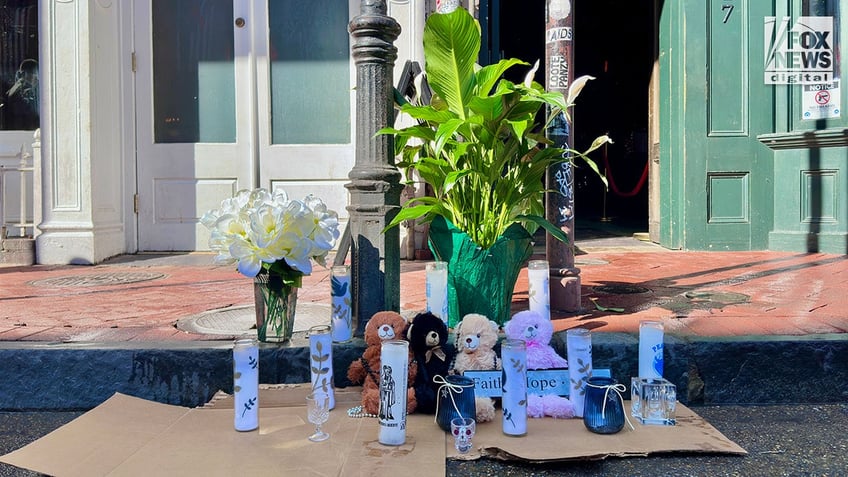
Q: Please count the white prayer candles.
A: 9